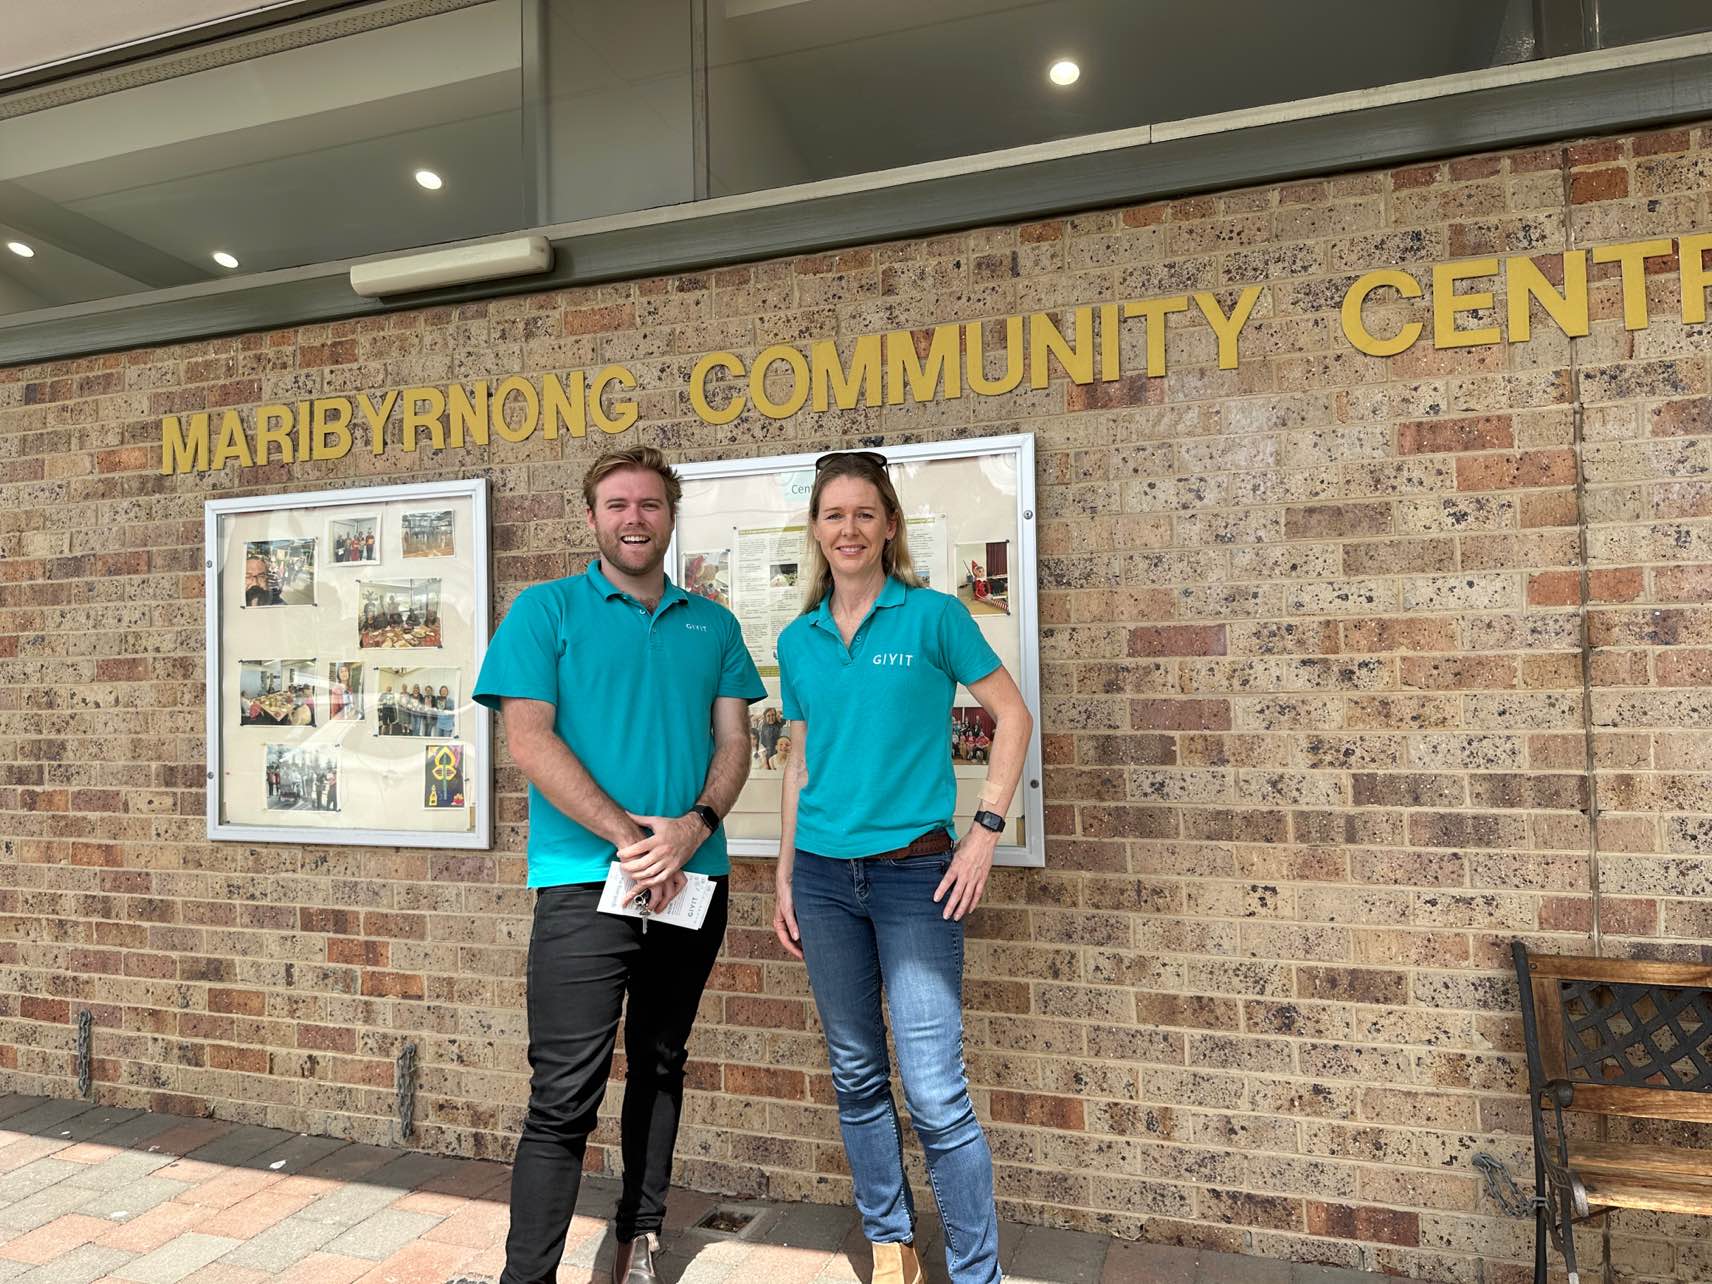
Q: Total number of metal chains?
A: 3